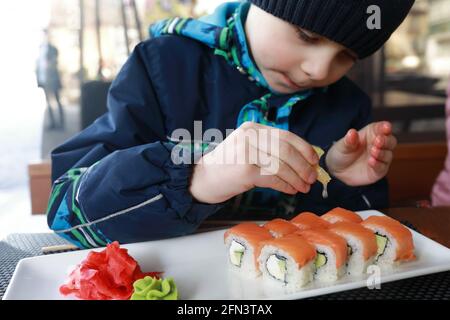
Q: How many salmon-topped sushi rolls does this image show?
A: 8